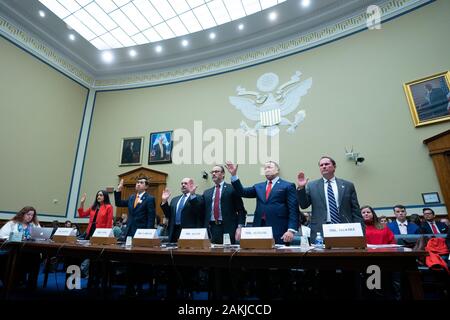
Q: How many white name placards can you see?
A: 6